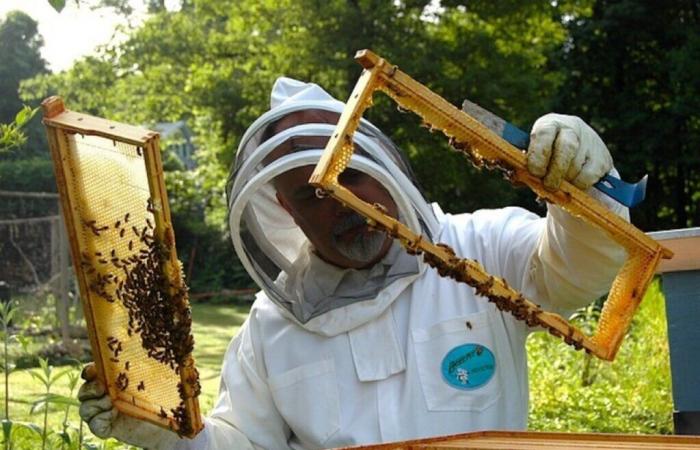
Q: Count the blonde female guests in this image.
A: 0